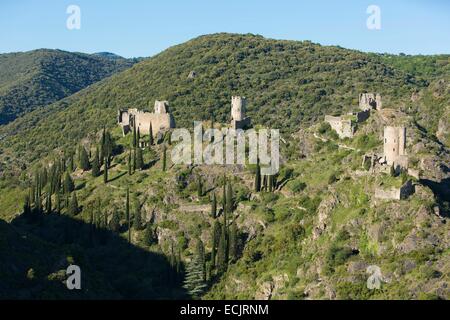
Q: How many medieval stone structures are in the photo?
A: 4